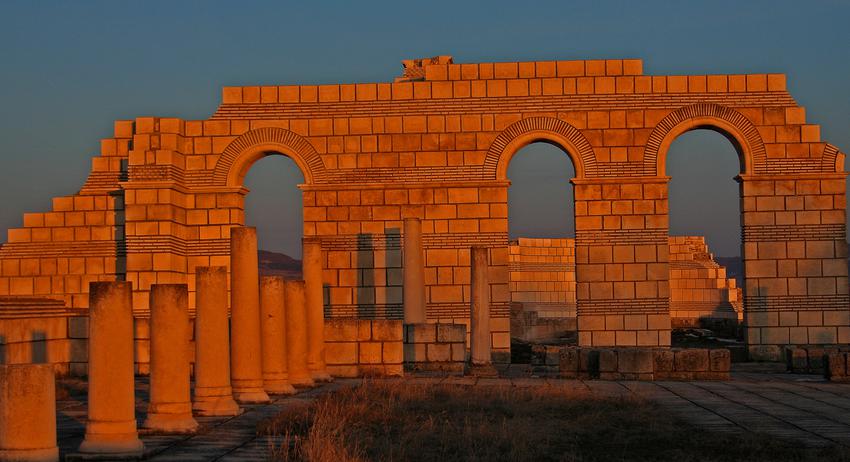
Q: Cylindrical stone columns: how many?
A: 10